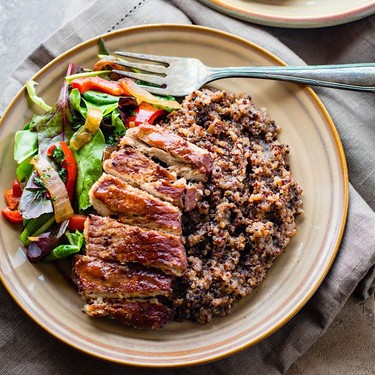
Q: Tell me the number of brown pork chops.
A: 6